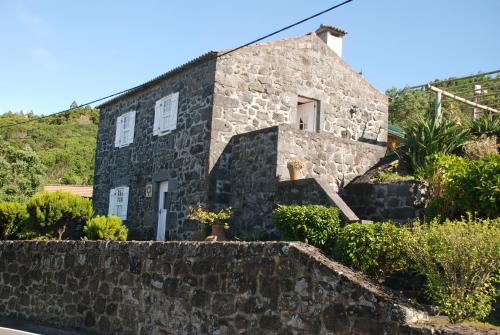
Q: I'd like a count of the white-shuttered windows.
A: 3